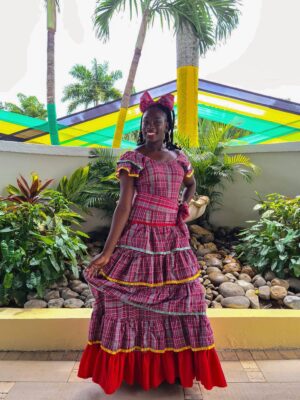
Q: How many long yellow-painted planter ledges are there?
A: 1